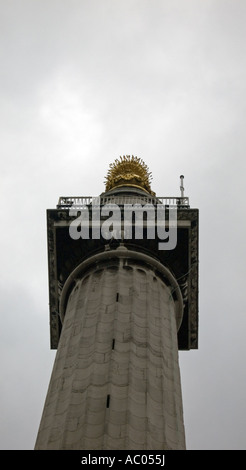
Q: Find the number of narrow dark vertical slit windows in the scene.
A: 3